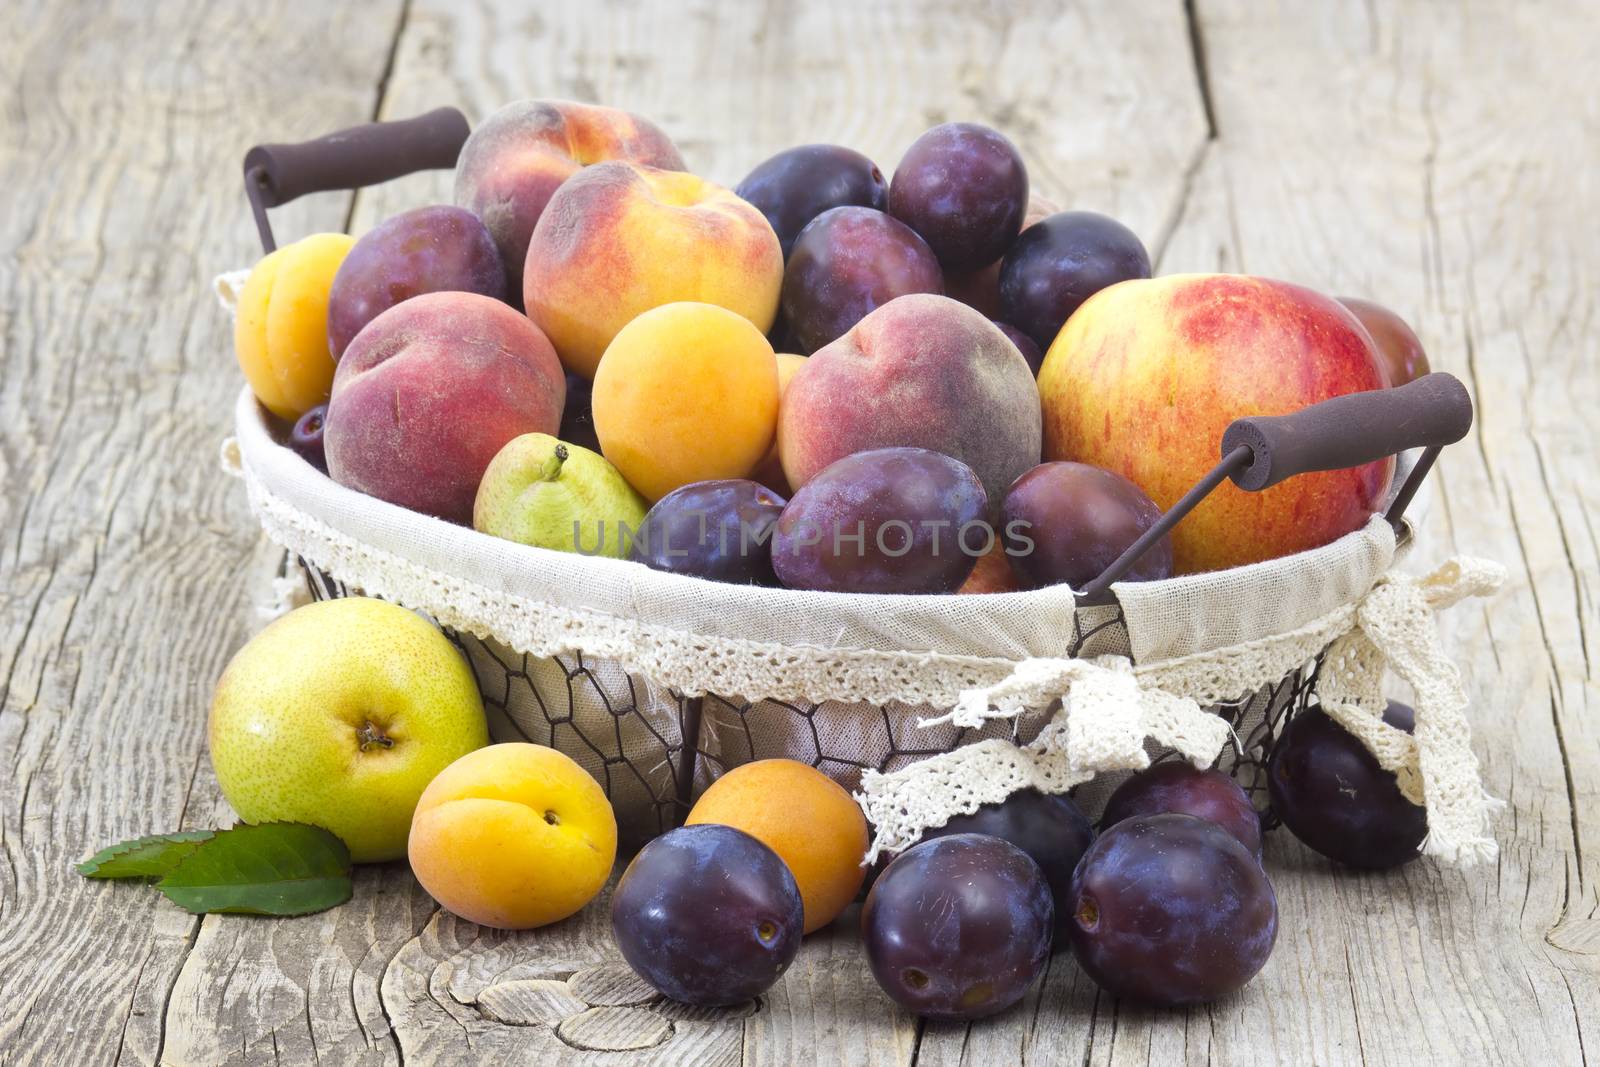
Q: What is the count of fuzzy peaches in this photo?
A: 4